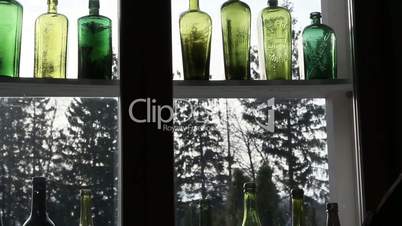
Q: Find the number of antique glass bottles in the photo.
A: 12